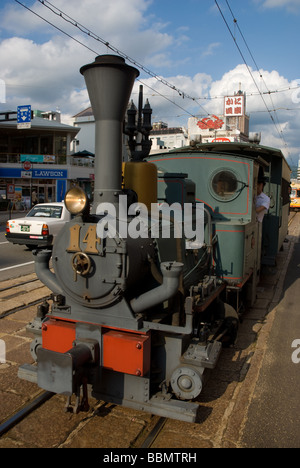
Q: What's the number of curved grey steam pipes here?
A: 2